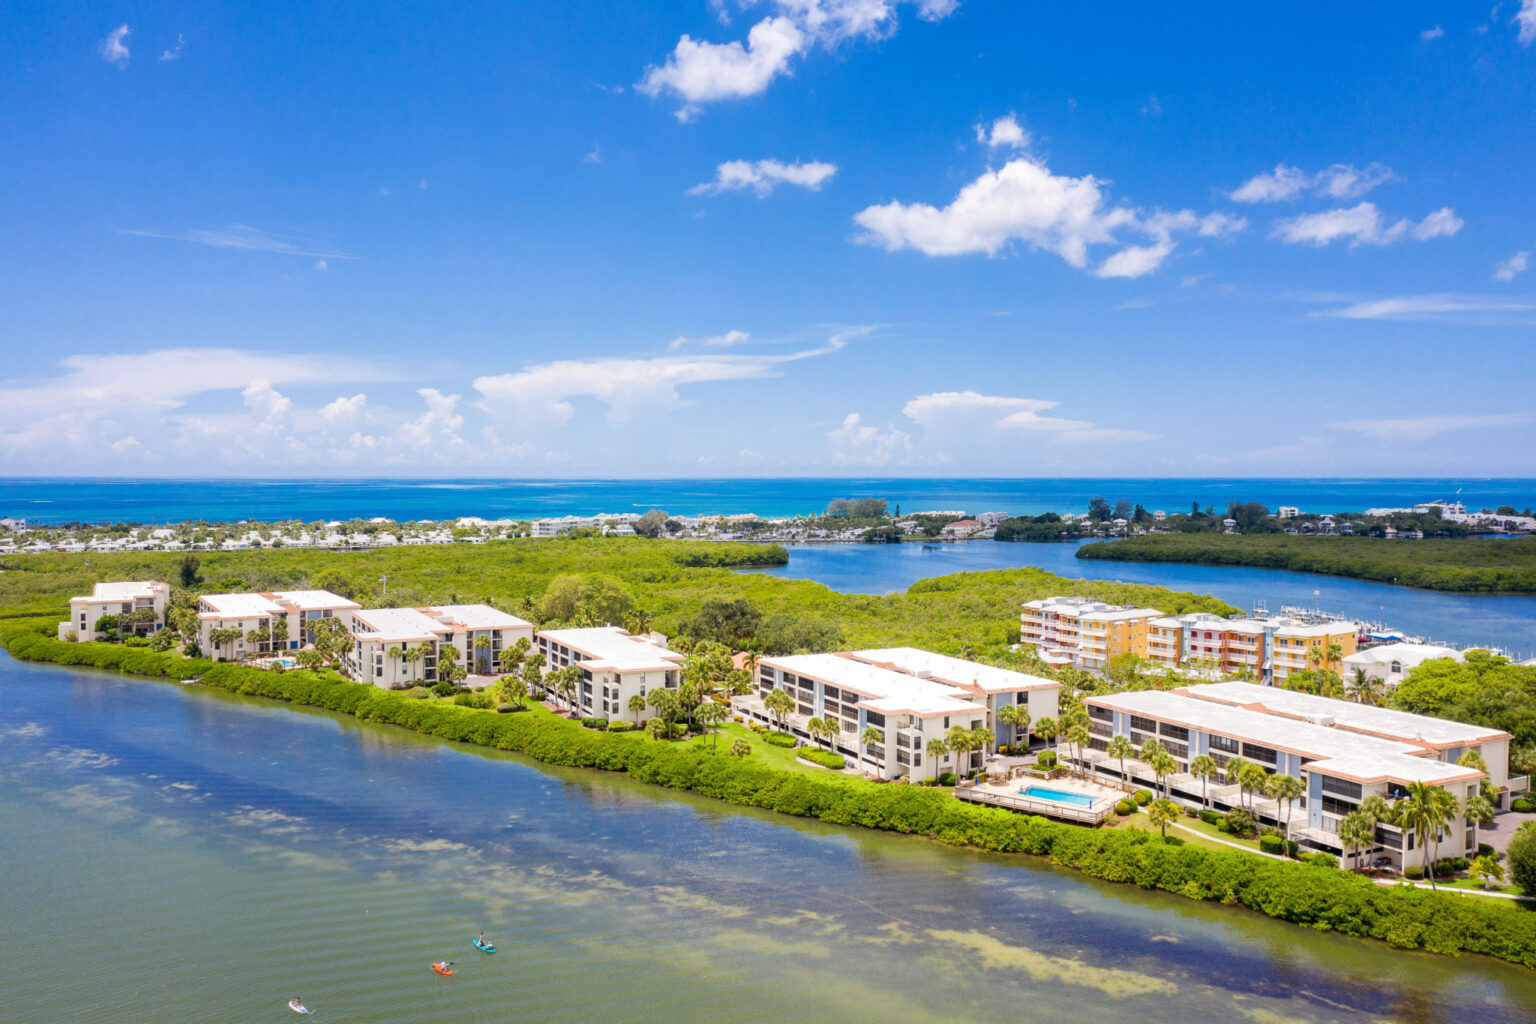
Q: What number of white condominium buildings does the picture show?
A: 6